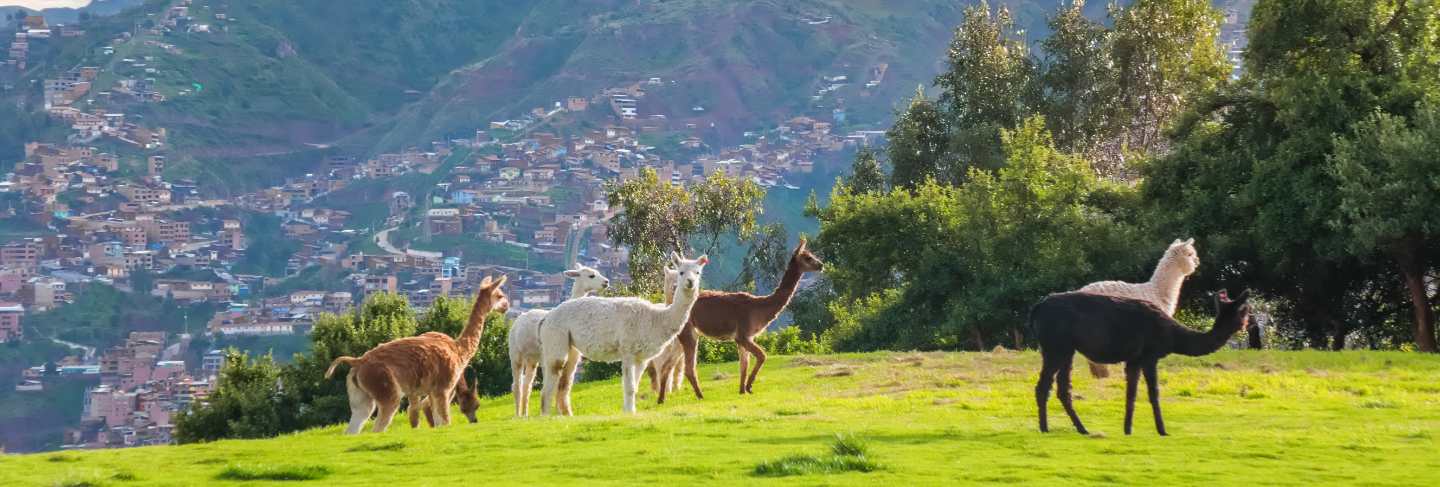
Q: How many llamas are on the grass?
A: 8